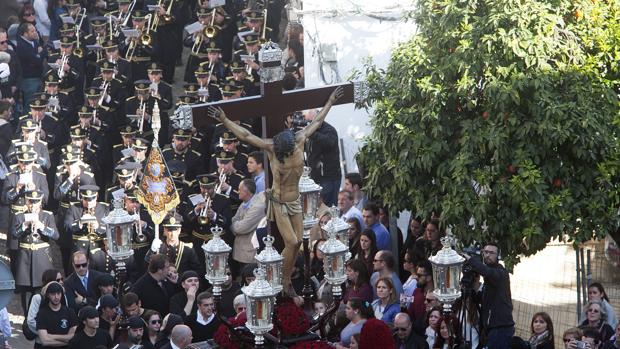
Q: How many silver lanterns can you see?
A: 8